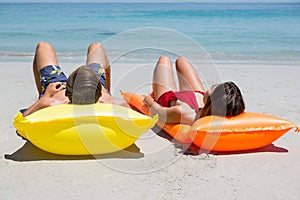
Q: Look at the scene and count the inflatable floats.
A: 2